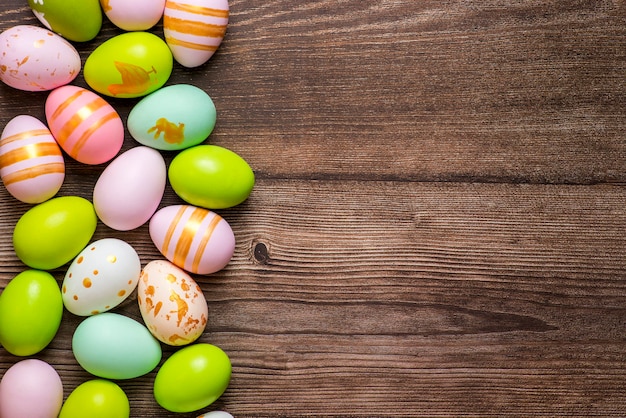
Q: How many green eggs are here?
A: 7